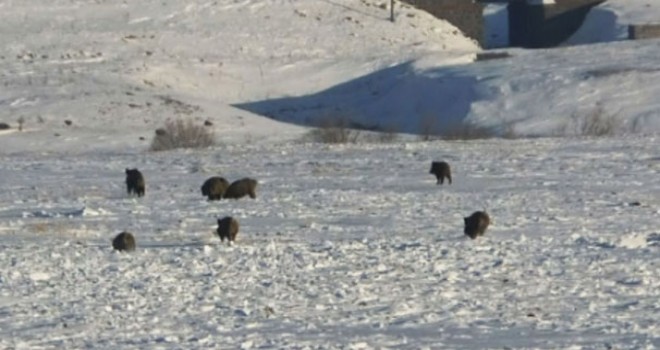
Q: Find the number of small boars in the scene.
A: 7